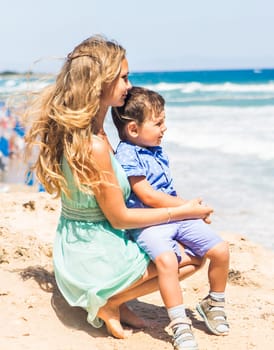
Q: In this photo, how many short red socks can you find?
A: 0